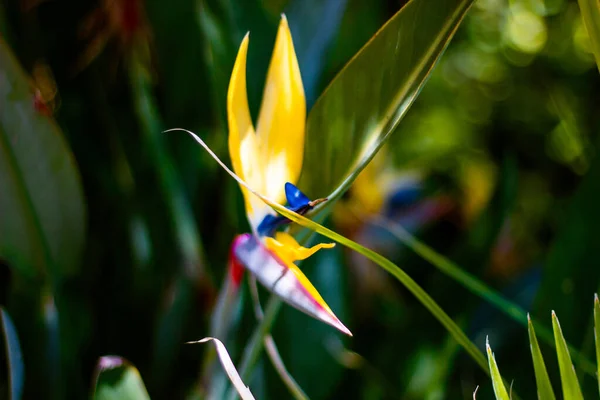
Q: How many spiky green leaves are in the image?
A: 4